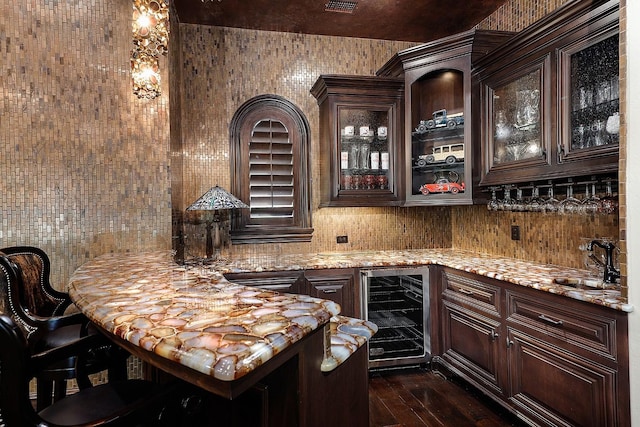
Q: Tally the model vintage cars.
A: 3